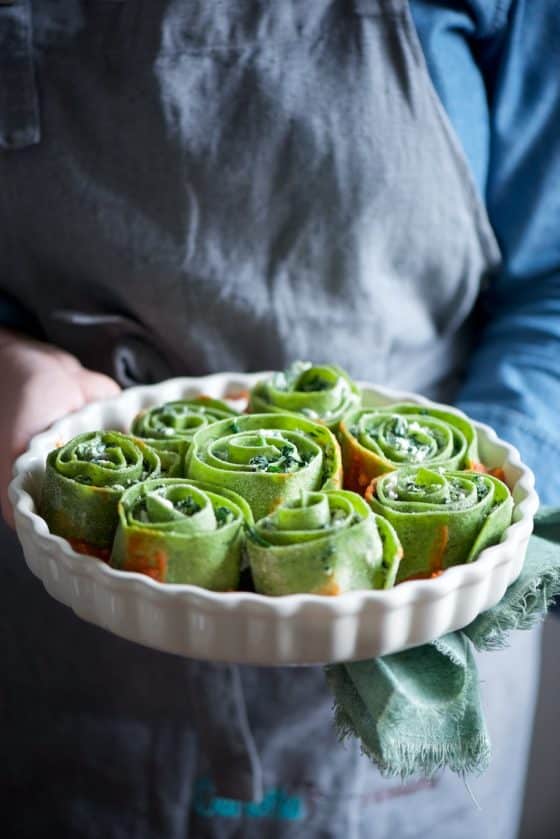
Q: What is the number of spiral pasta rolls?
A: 8